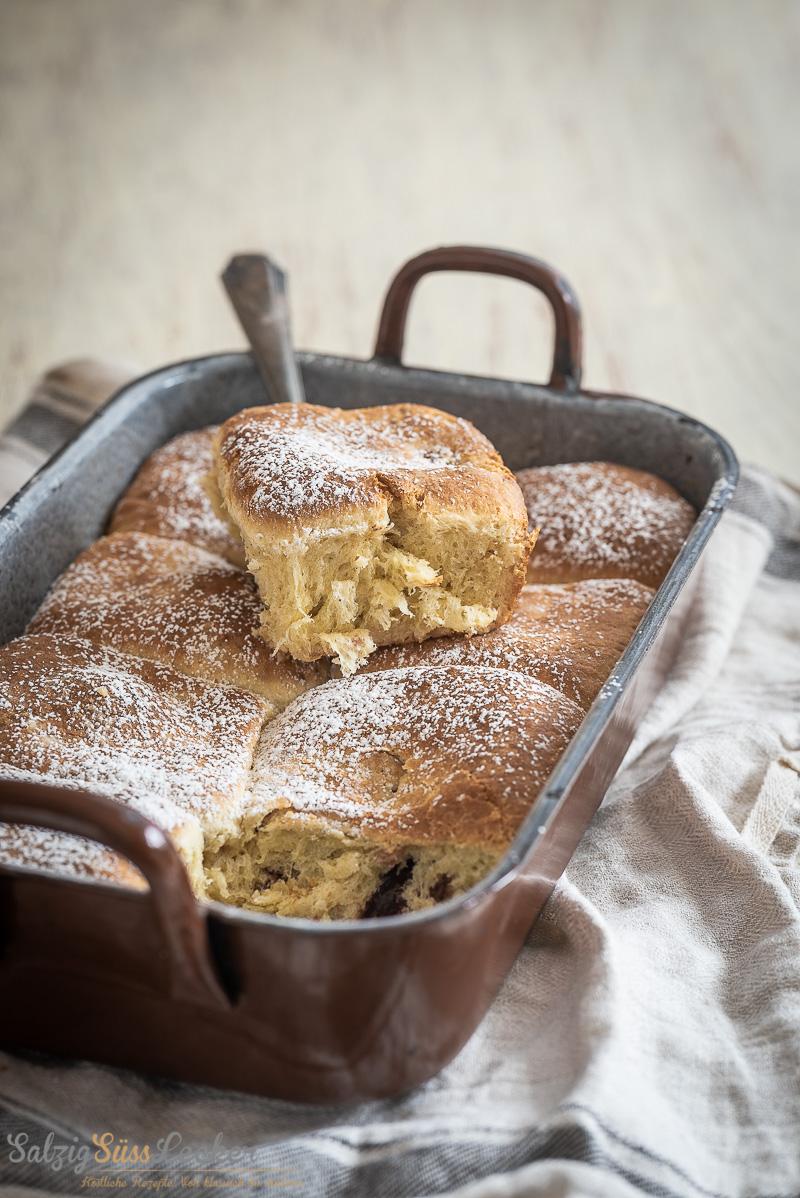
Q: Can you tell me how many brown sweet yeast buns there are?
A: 8